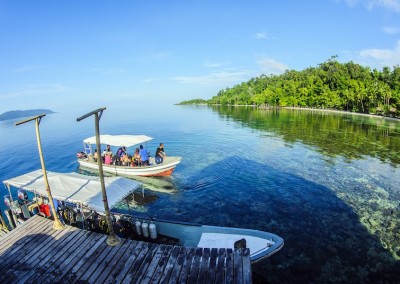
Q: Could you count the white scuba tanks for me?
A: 3